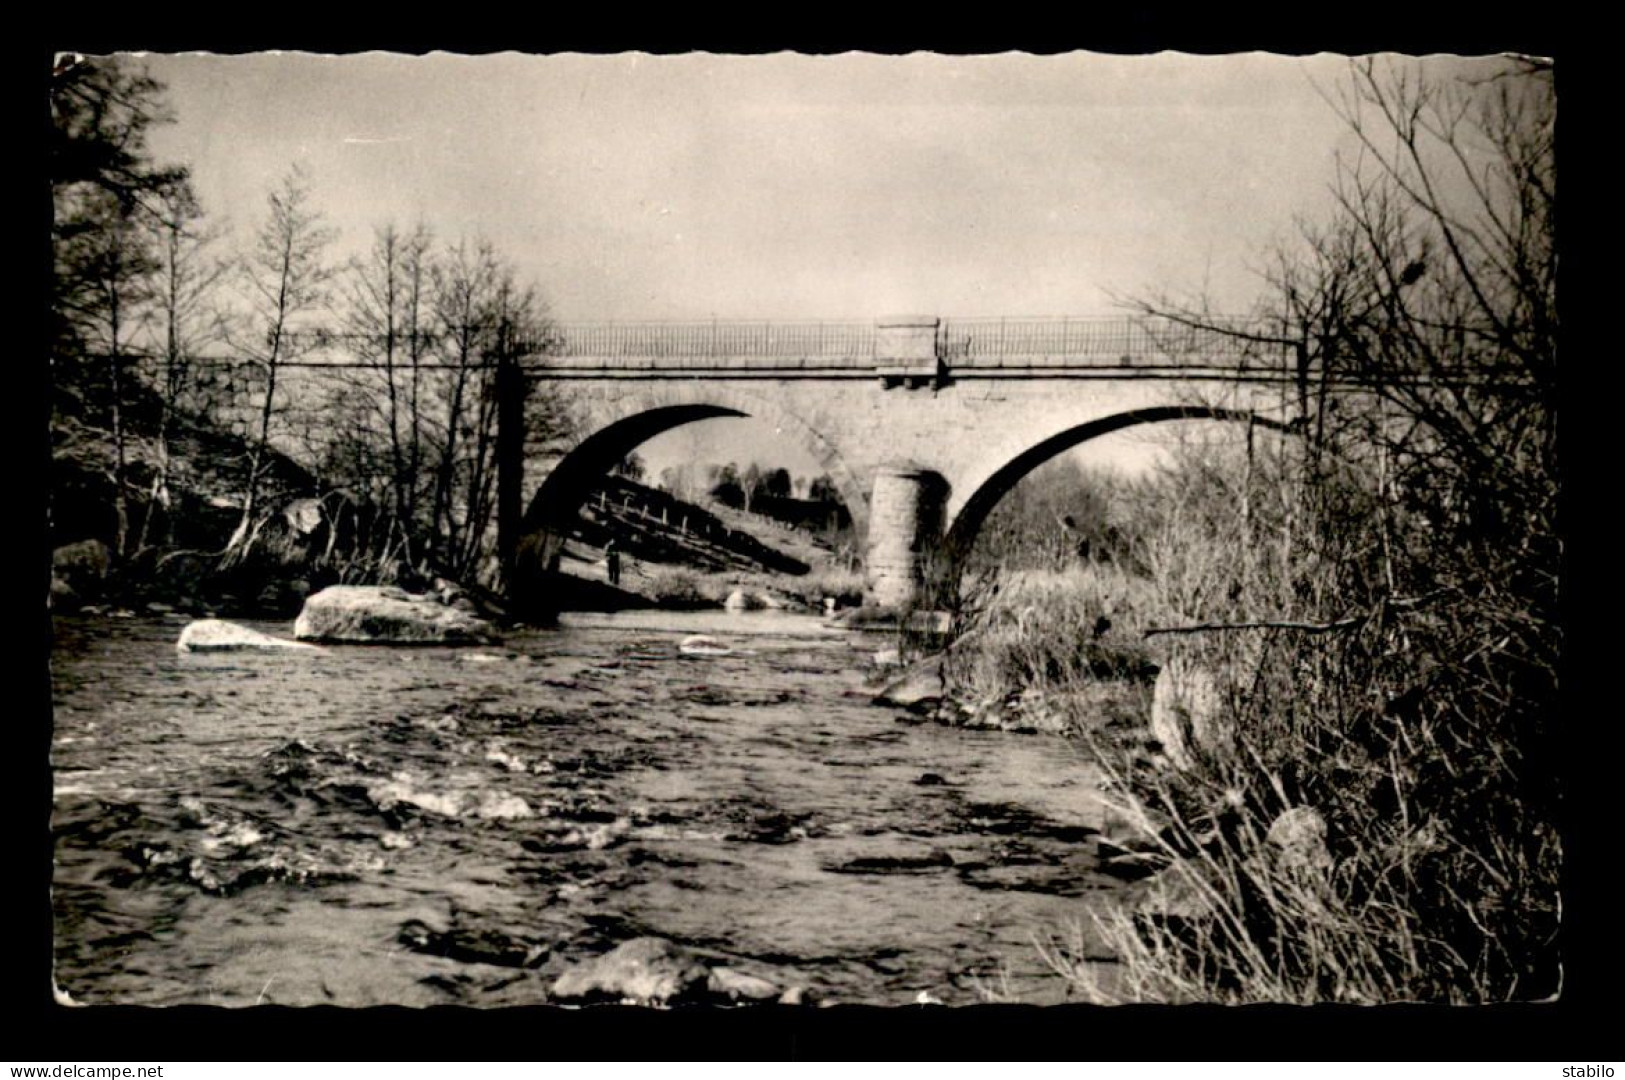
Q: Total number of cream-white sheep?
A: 0